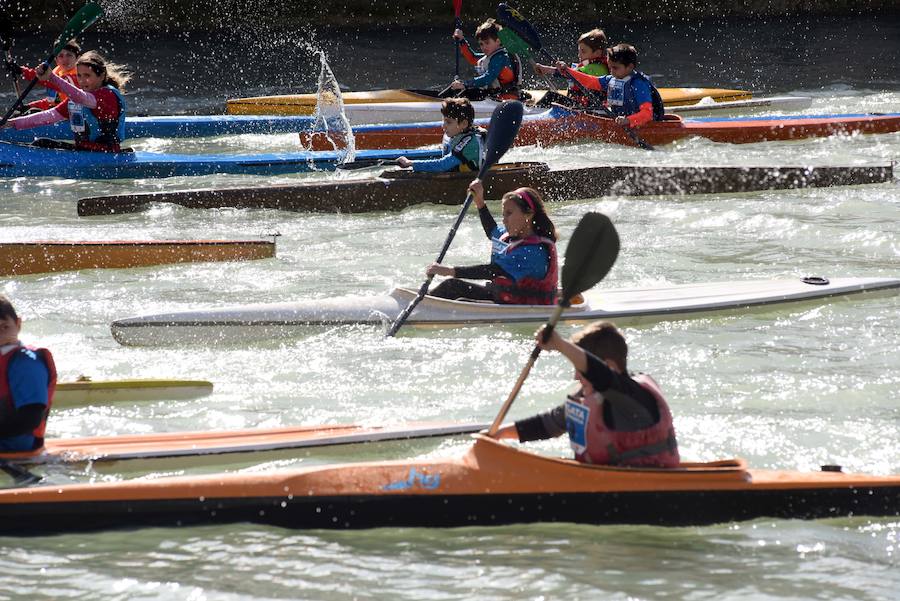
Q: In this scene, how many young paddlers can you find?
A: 9